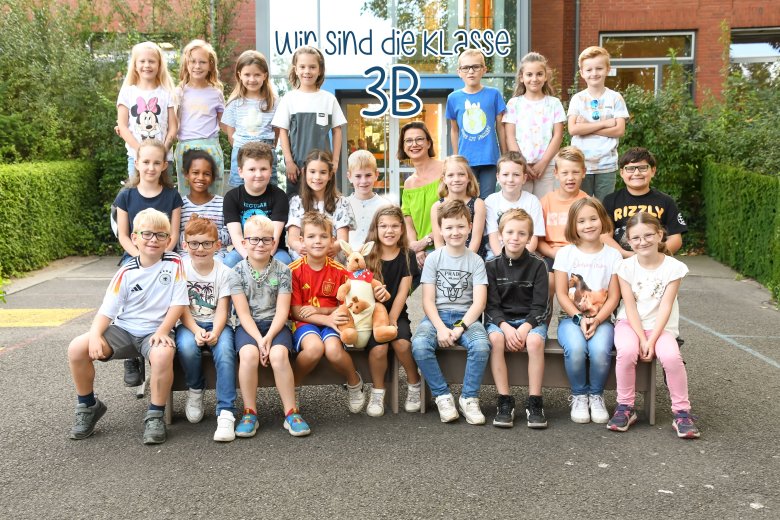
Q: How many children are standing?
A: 7